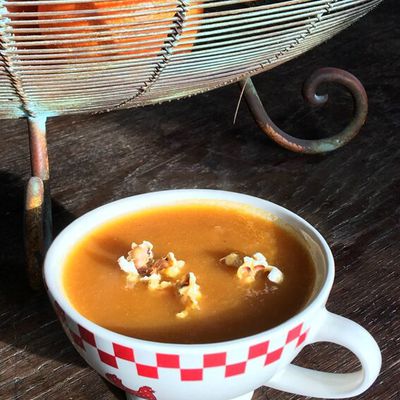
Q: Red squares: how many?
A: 14